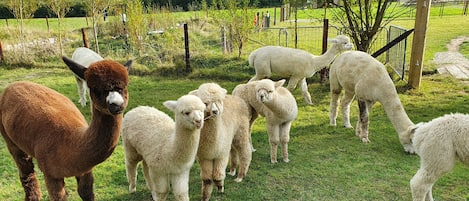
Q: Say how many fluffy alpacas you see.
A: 8